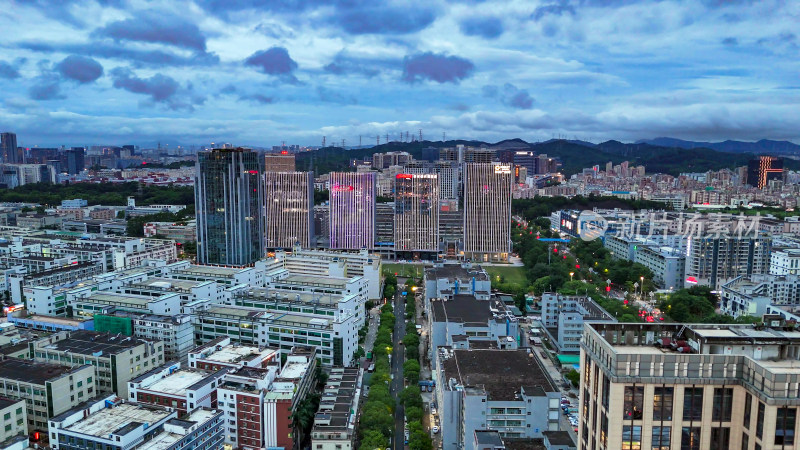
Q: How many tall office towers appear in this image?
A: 5